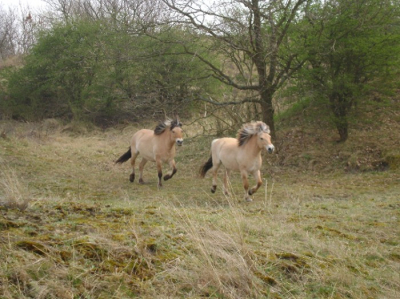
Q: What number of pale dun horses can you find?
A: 2